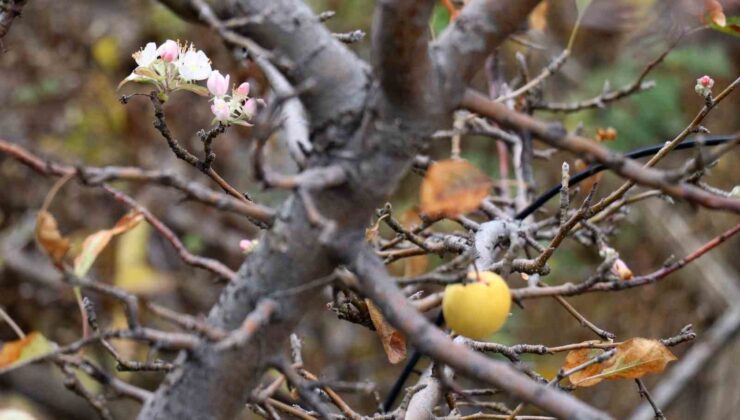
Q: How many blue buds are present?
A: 0